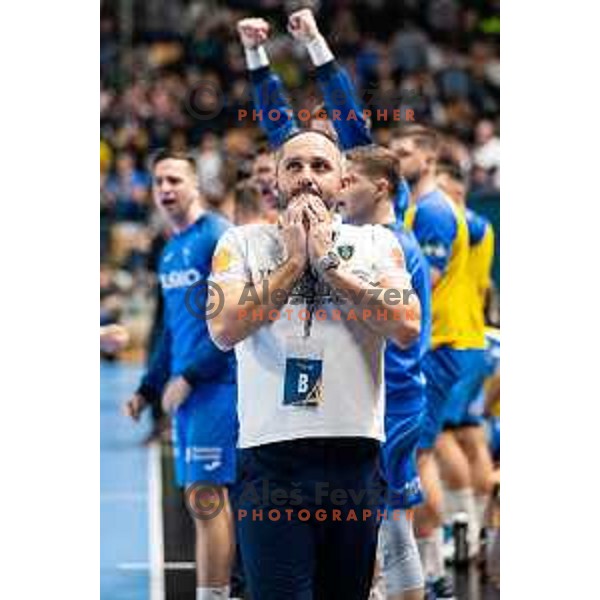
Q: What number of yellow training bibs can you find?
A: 2